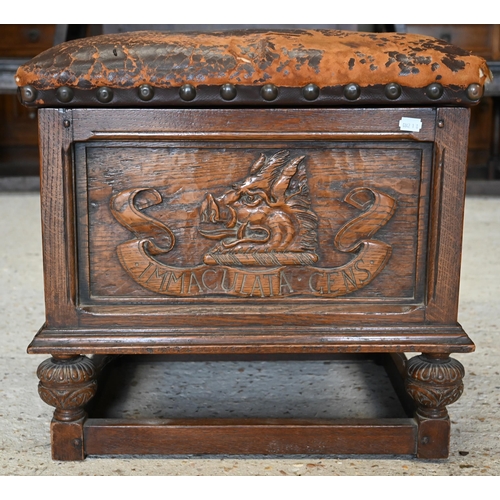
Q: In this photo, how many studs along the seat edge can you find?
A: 12